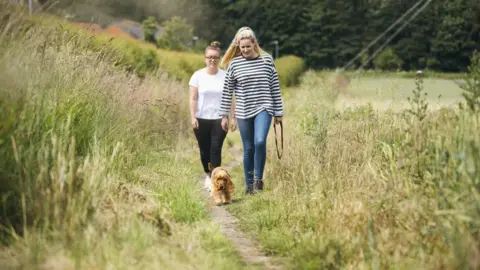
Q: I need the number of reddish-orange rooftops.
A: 2